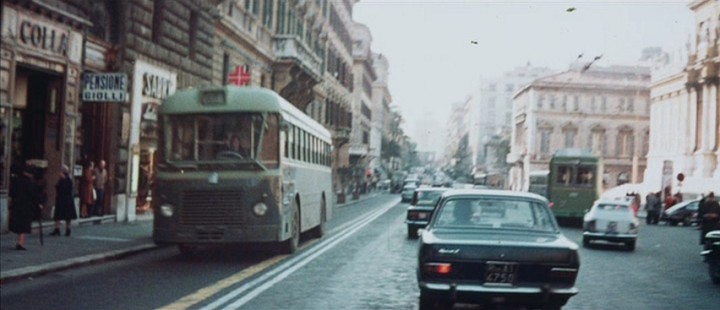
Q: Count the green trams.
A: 1